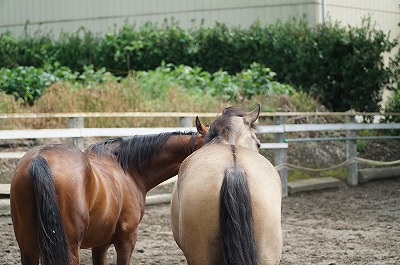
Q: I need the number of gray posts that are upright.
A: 4